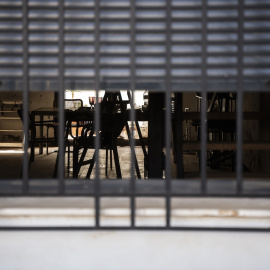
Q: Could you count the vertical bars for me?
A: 7